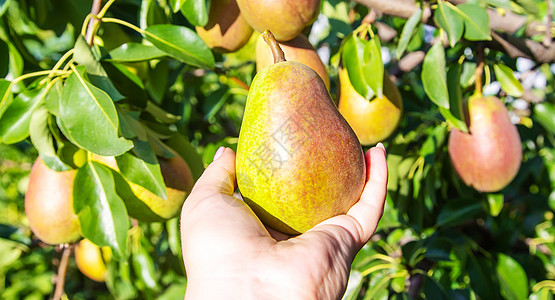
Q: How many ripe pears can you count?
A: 9